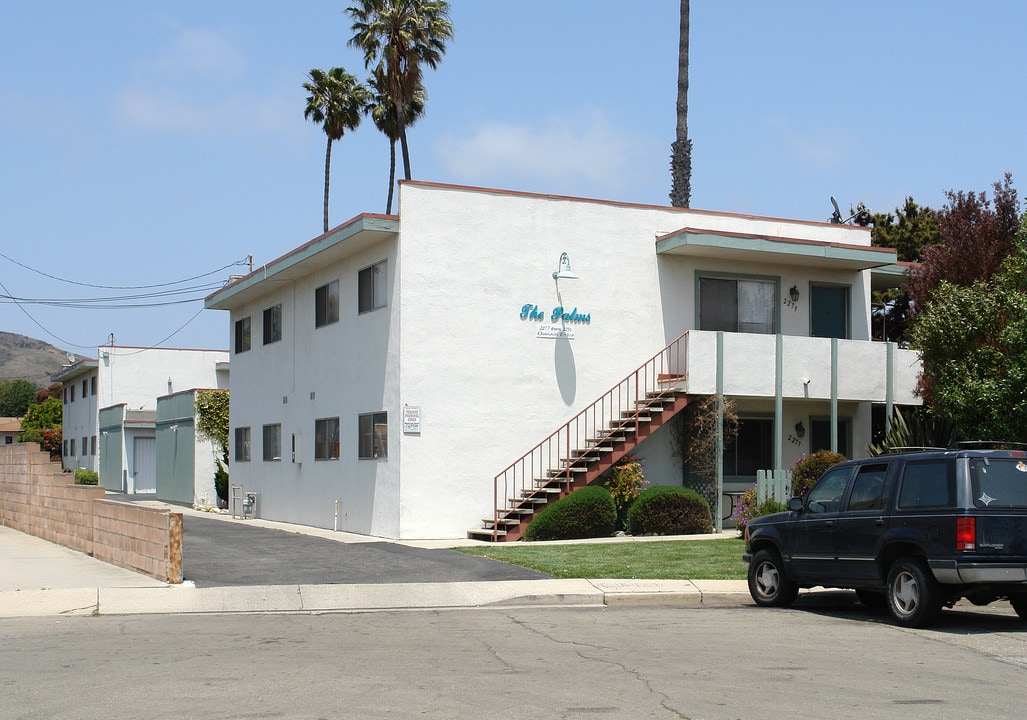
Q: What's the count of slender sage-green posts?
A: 4